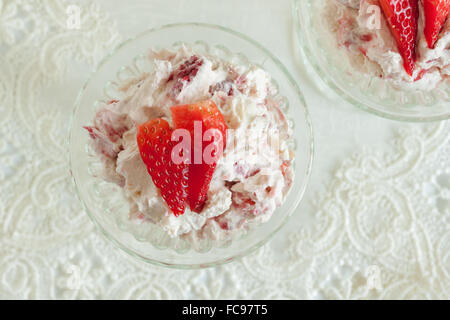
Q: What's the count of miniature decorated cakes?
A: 0